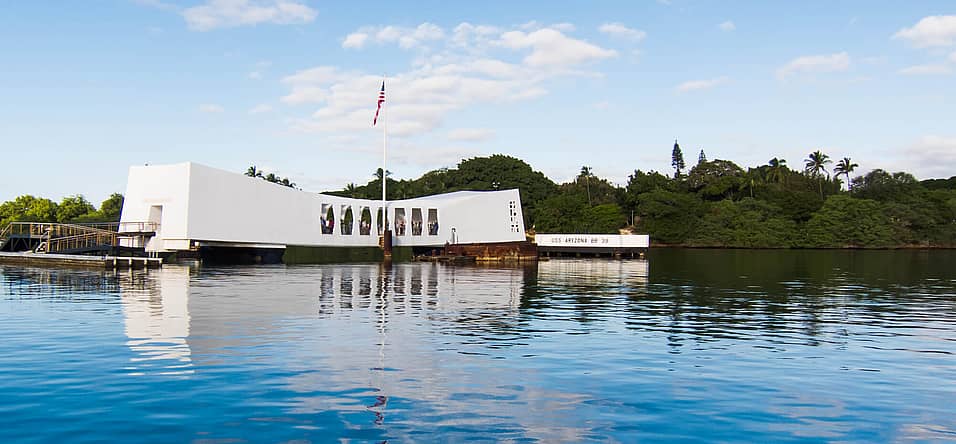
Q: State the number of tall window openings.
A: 7